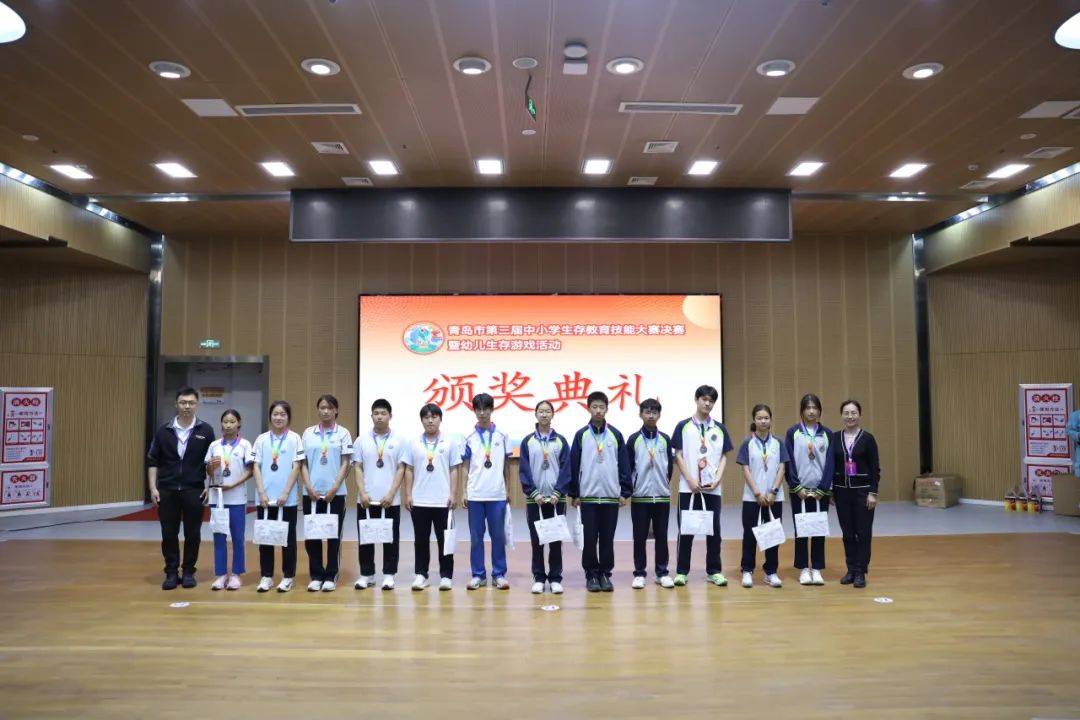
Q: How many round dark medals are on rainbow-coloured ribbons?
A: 12